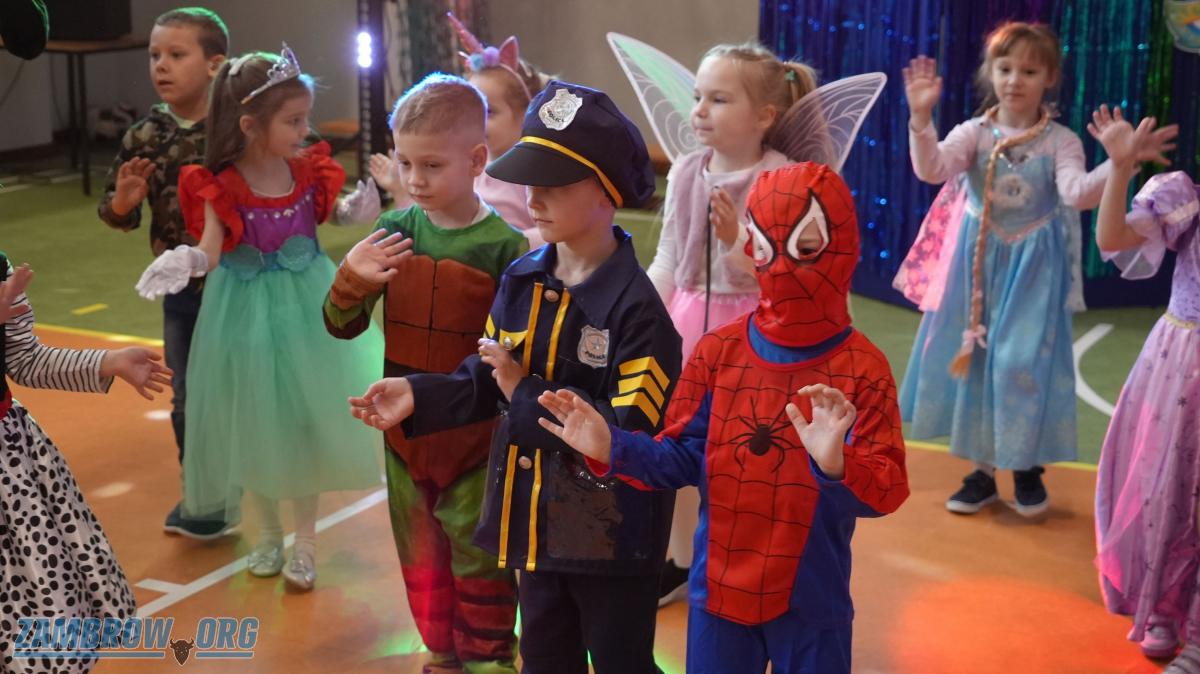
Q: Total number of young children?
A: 10